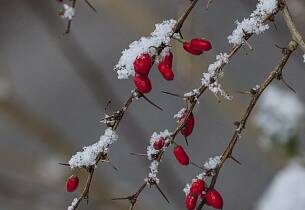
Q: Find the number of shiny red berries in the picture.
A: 13